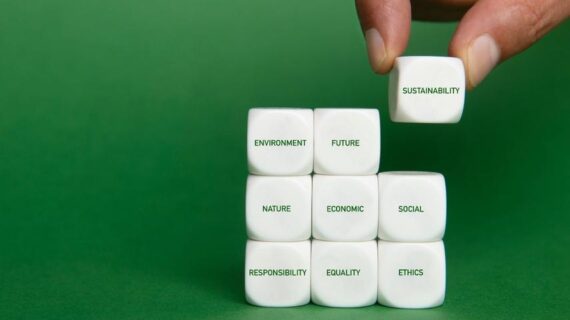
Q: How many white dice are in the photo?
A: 9